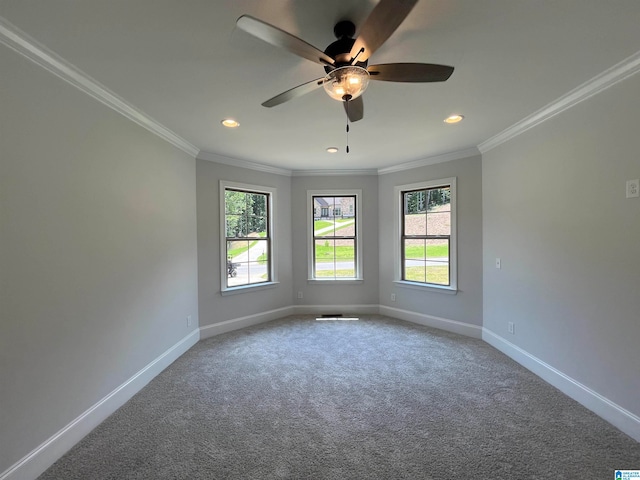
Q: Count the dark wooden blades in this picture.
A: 5